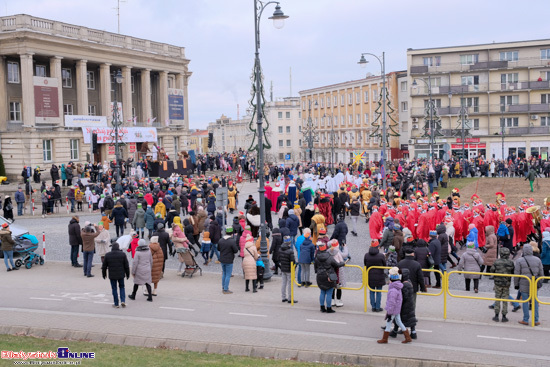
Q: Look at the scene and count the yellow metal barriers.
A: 4